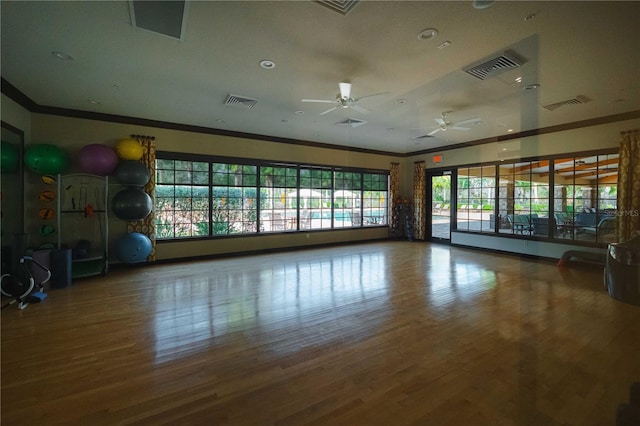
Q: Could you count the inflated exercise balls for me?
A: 6